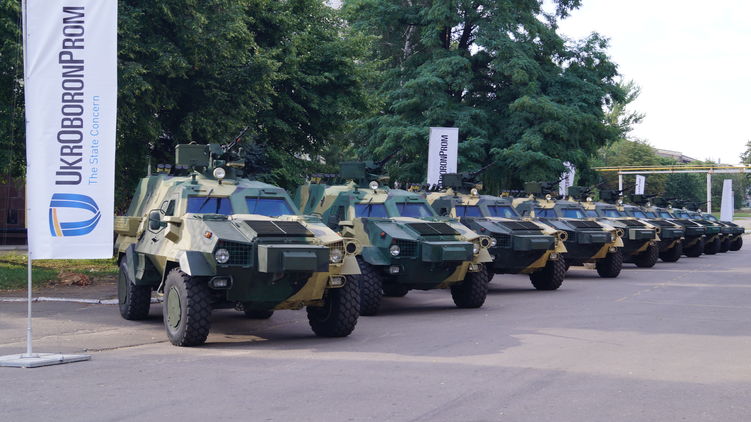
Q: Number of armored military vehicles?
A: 10